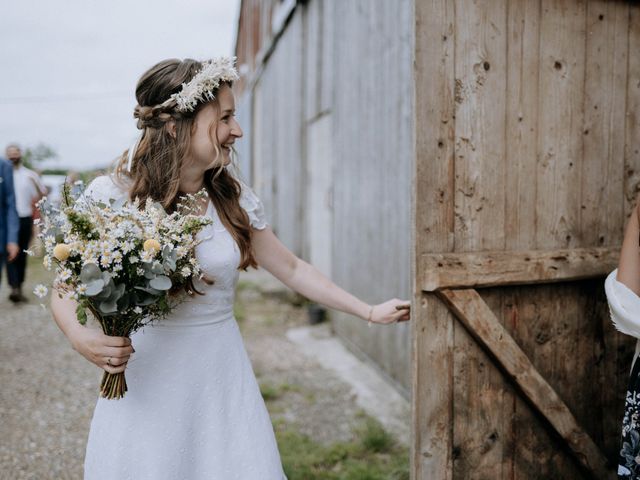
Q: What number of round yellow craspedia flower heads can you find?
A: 2